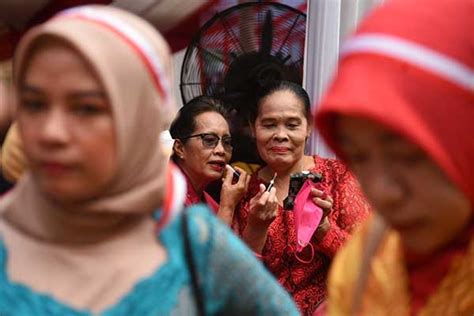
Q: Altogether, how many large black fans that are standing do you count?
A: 1